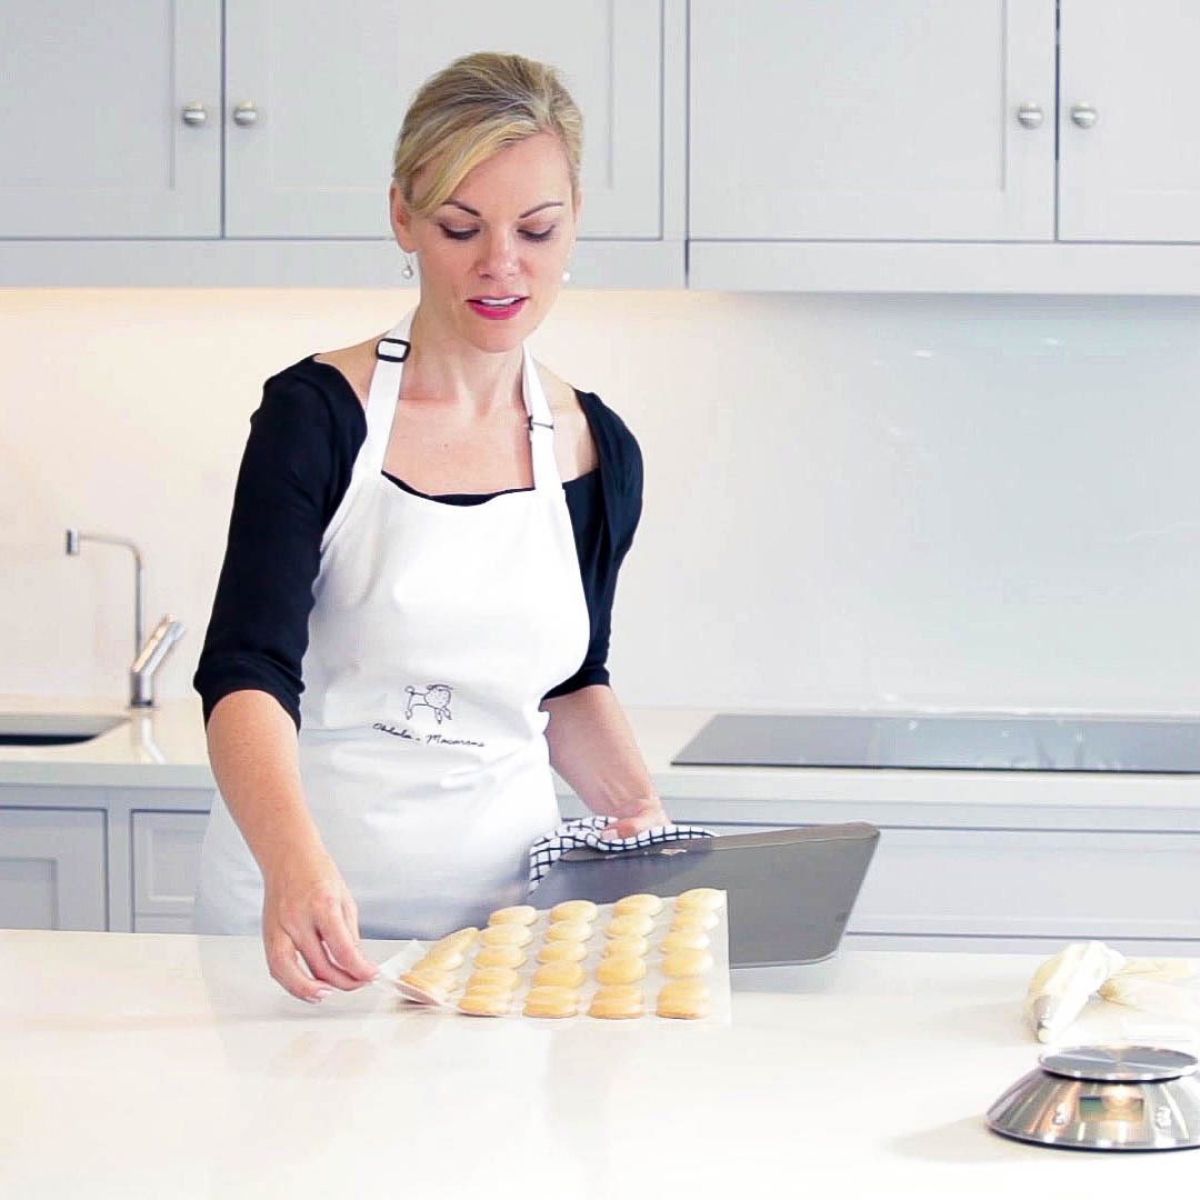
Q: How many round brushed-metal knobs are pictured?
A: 4